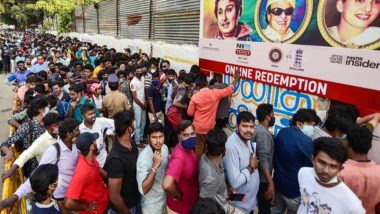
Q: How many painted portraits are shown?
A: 3